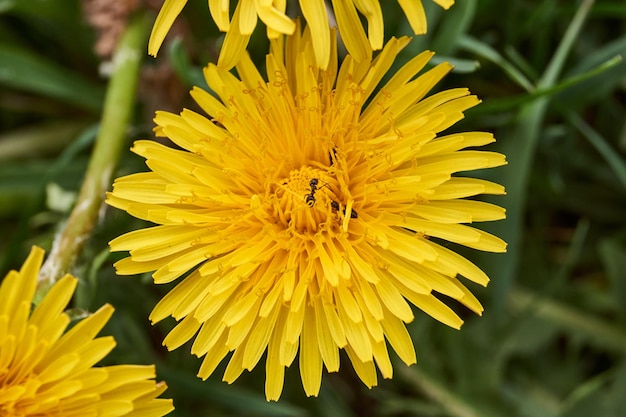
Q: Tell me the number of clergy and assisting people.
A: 0